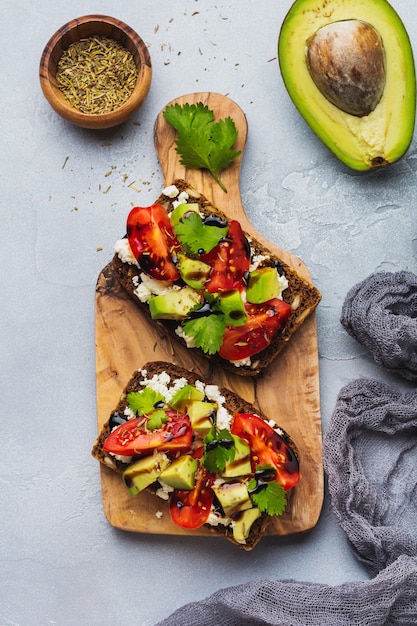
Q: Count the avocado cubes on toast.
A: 12